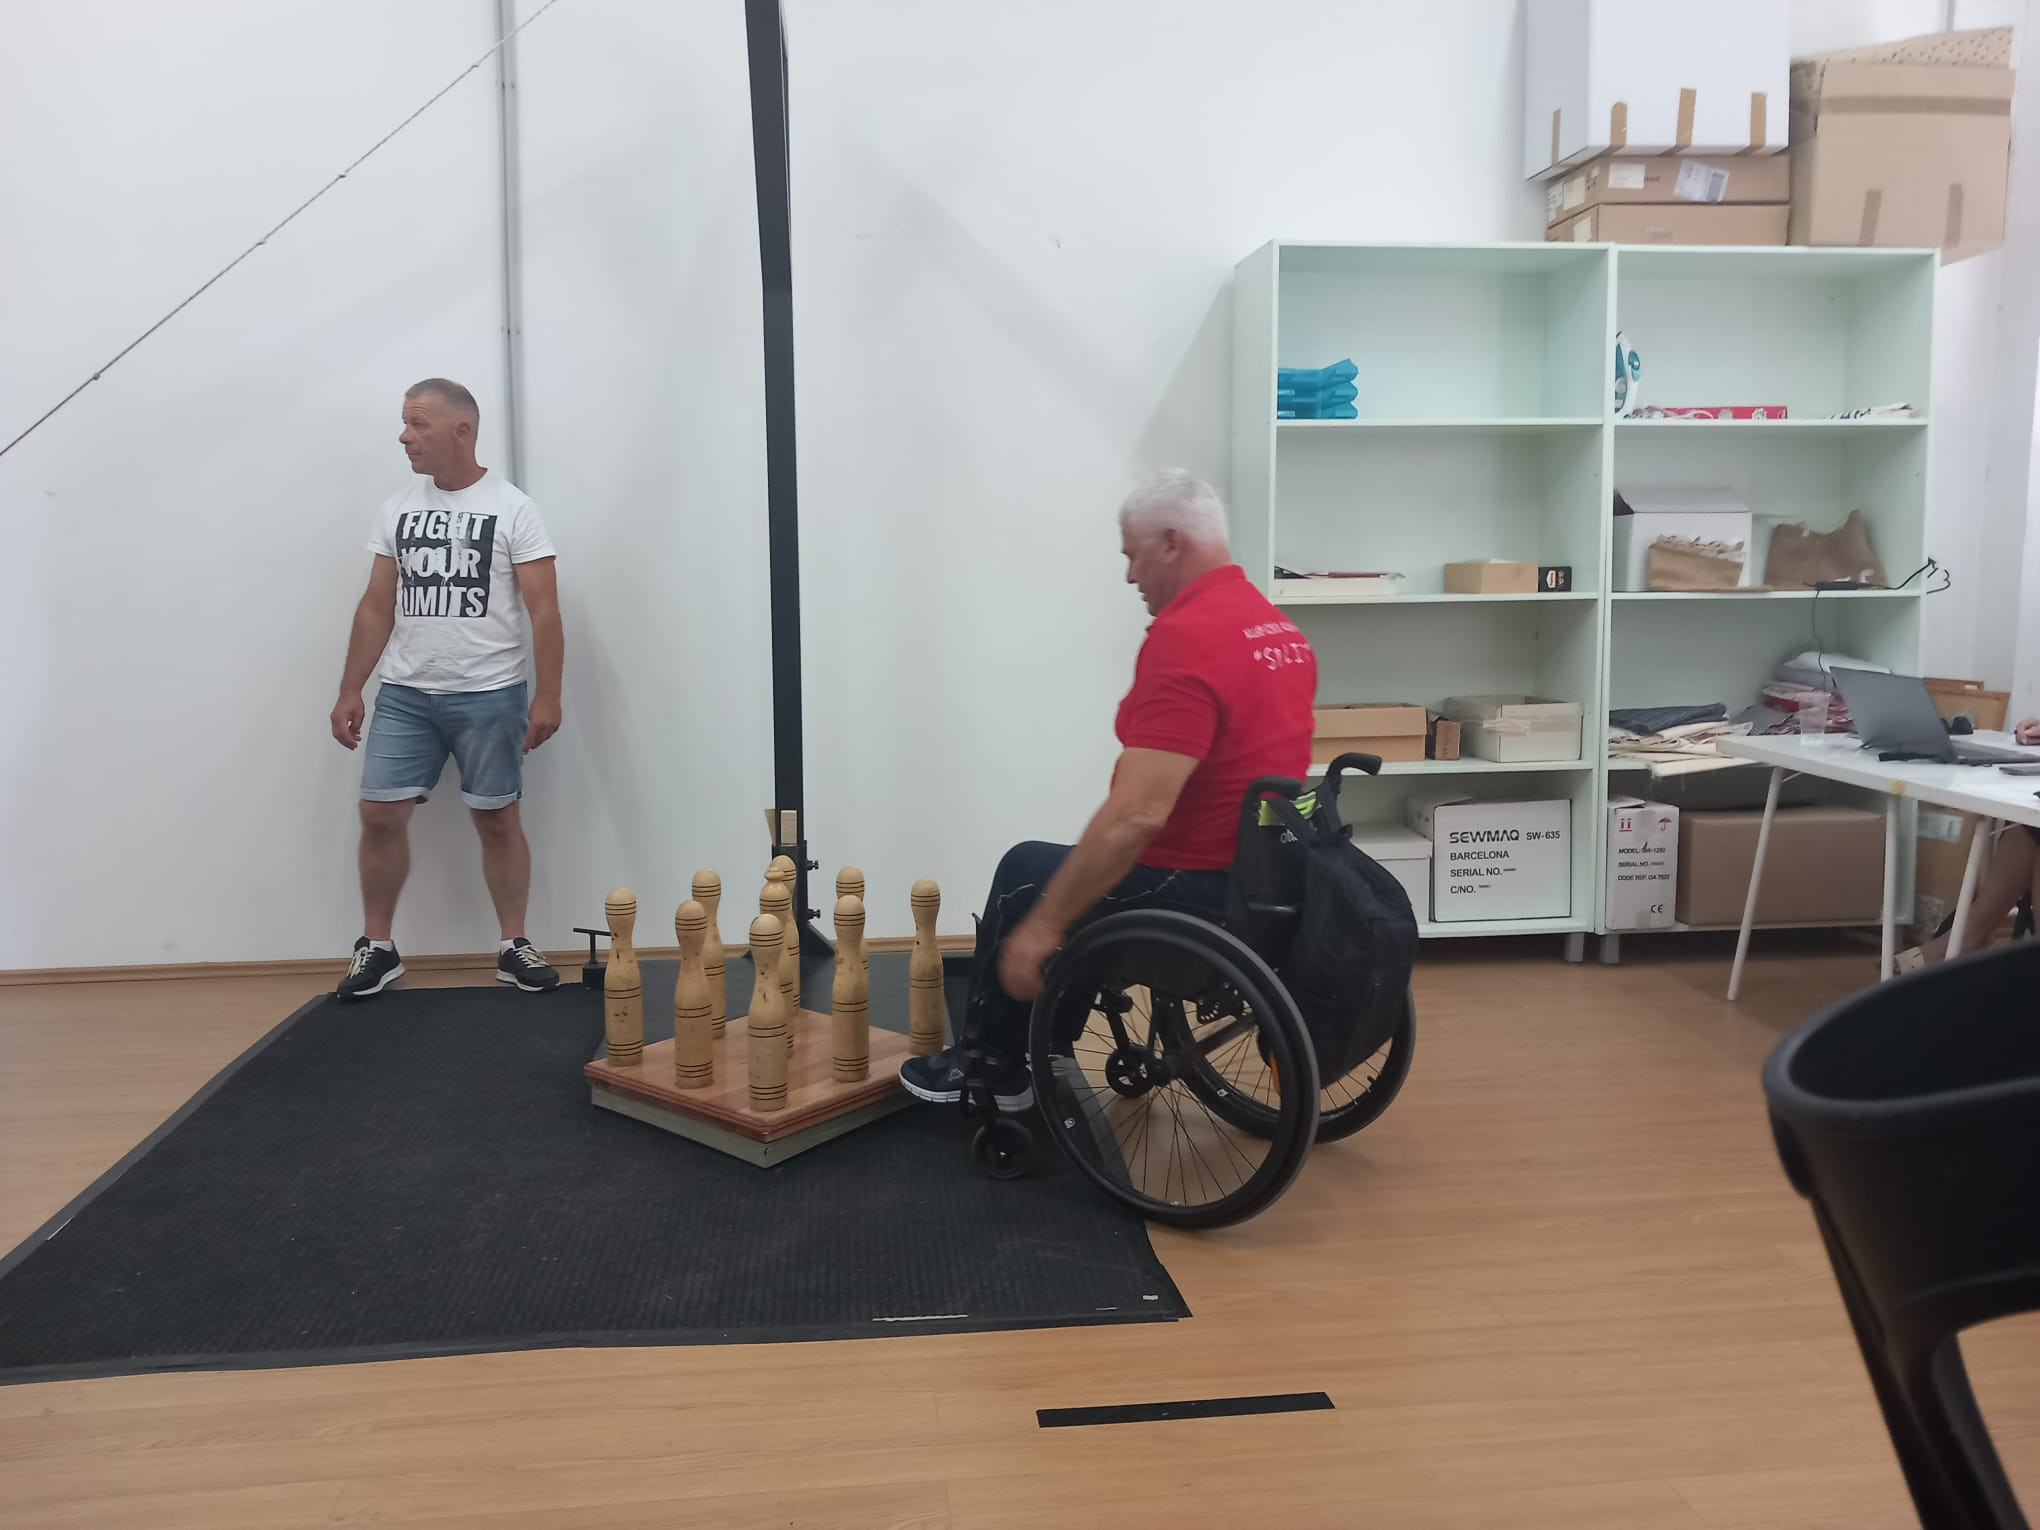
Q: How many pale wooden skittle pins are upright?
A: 9